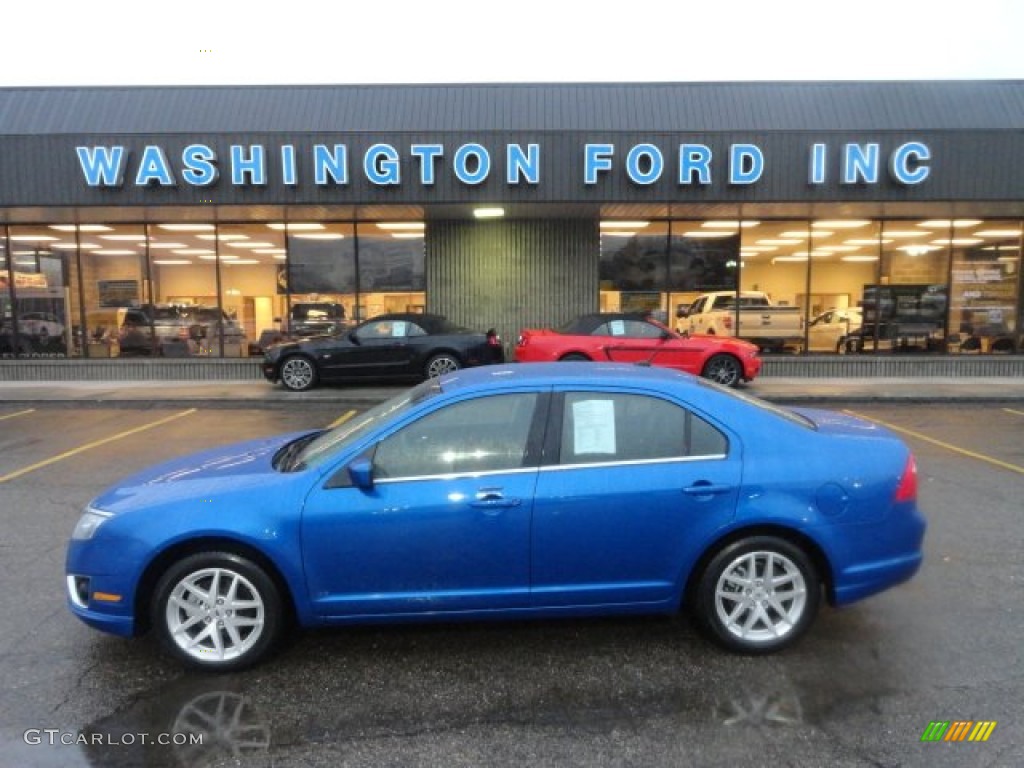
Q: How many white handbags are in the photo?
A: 0